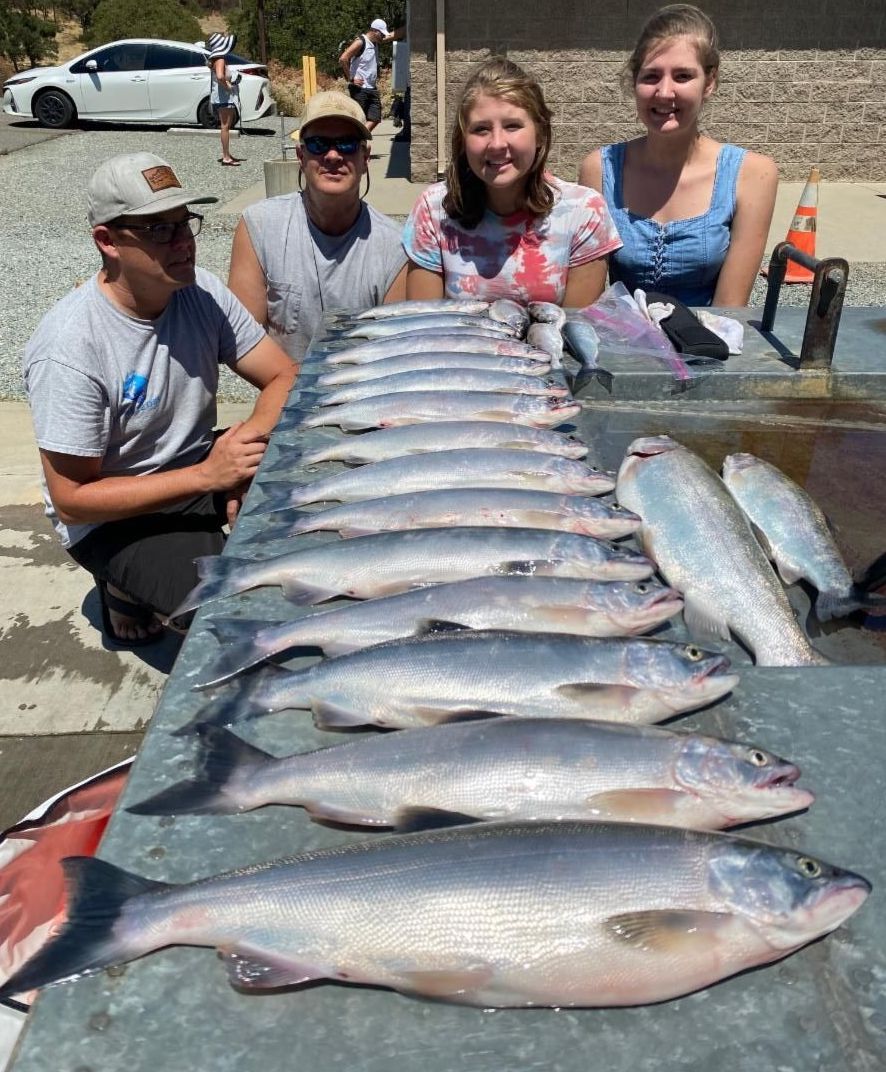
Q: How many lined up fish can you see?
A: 15